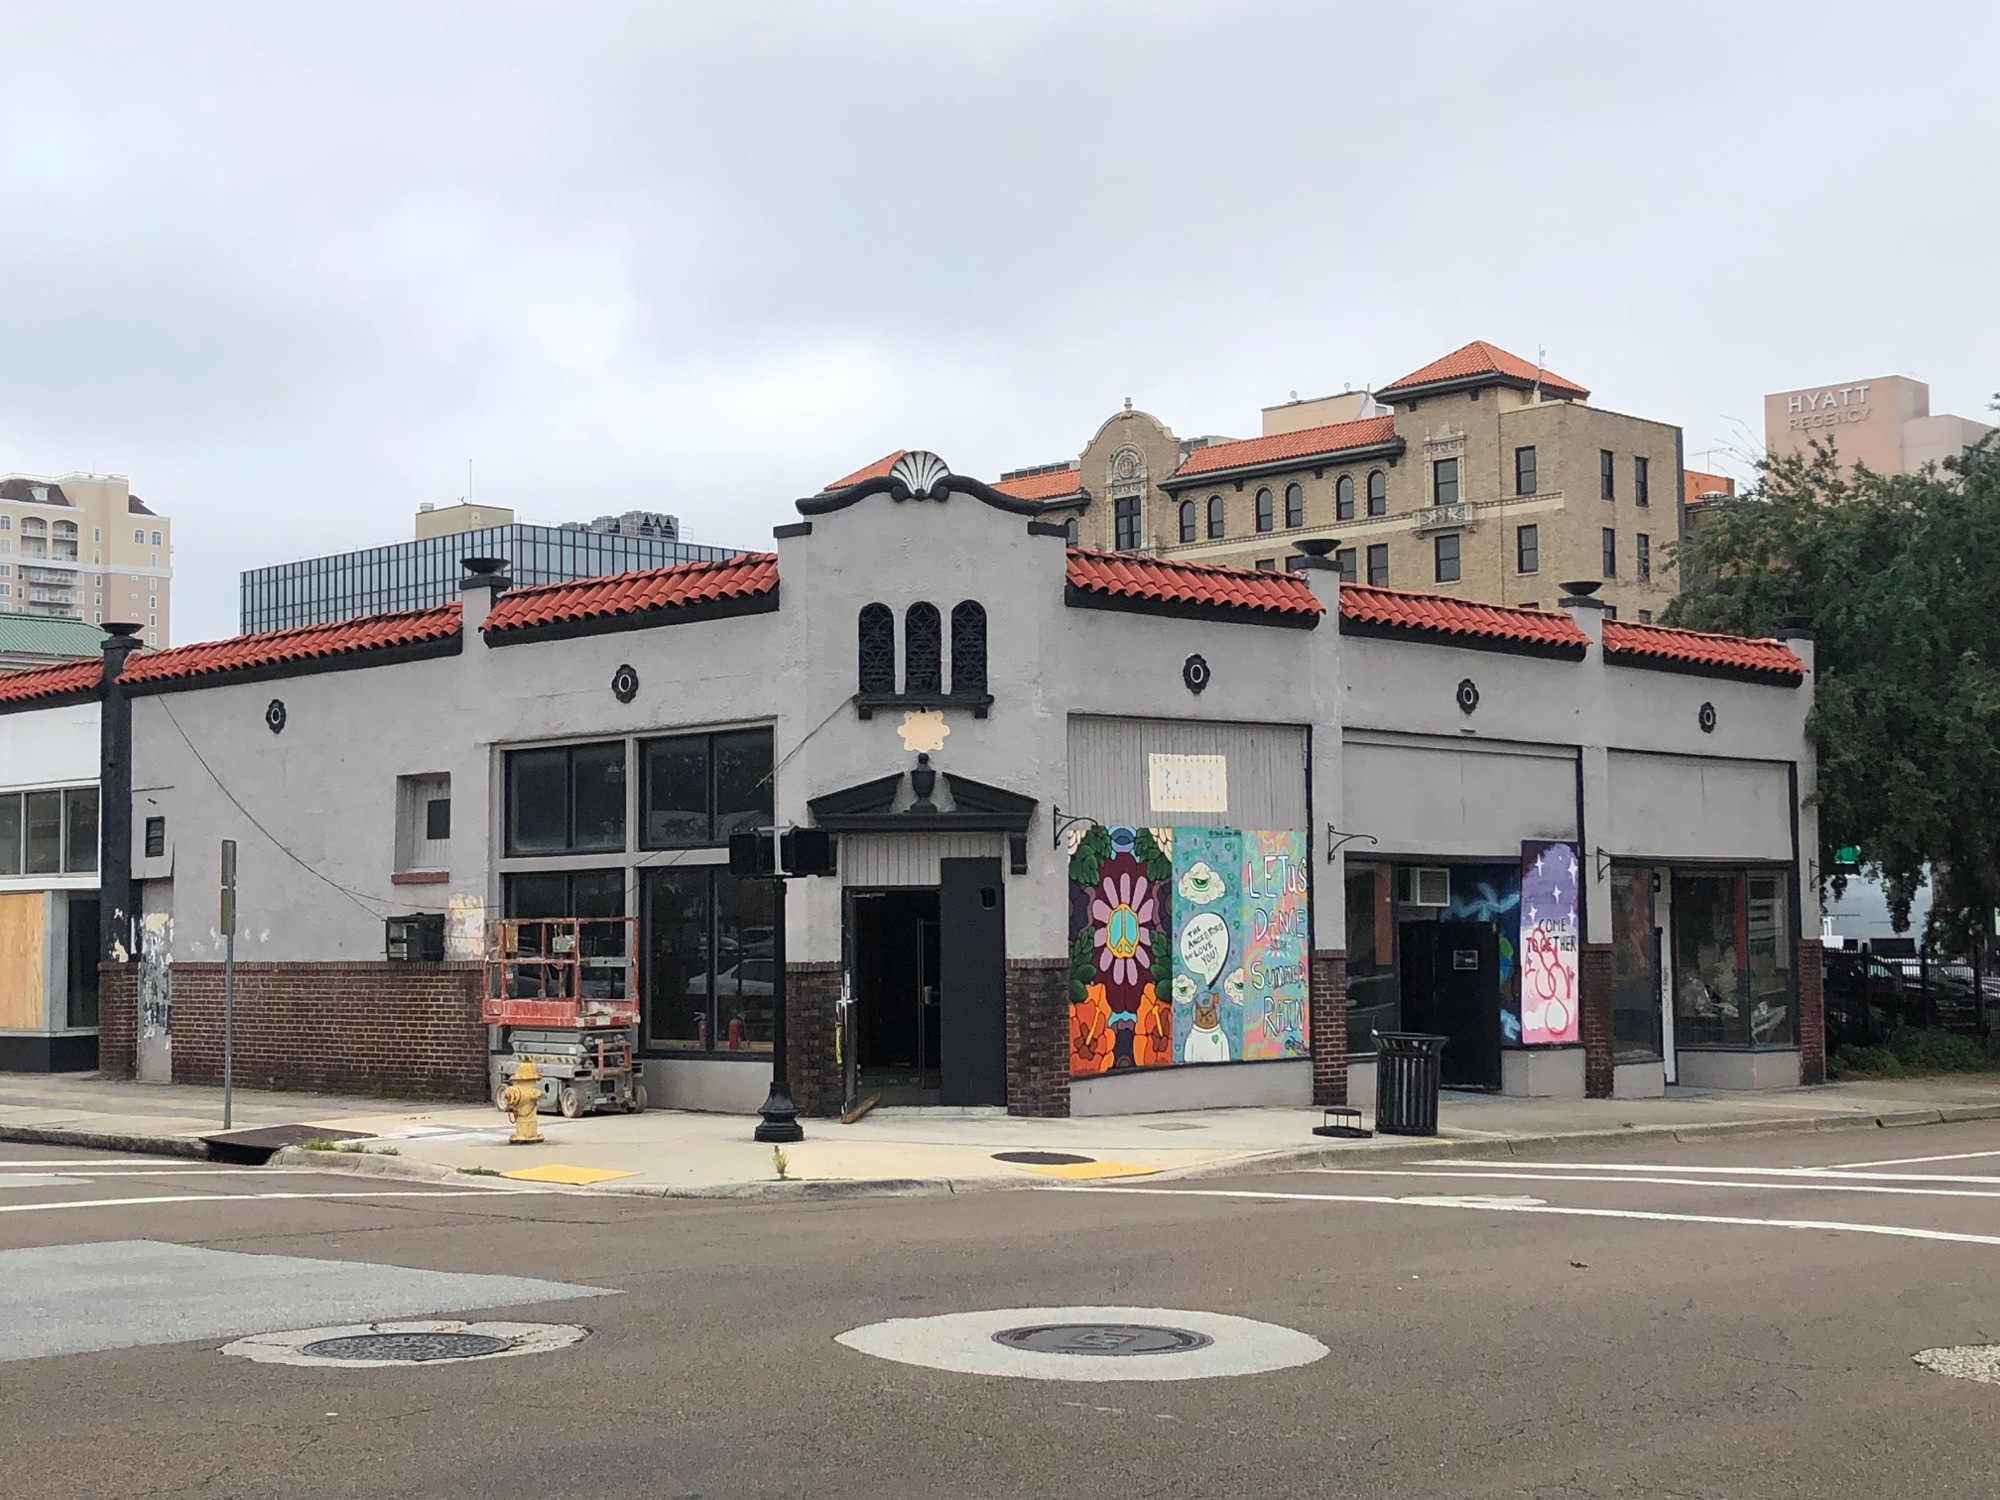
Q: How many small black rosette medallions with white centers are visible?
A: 5